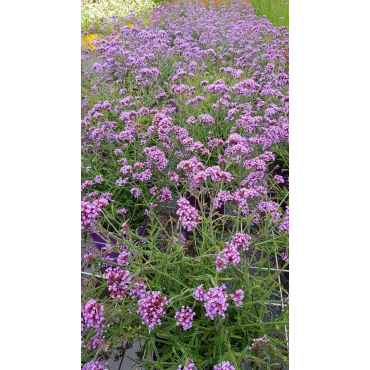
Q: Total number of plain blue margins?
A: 0